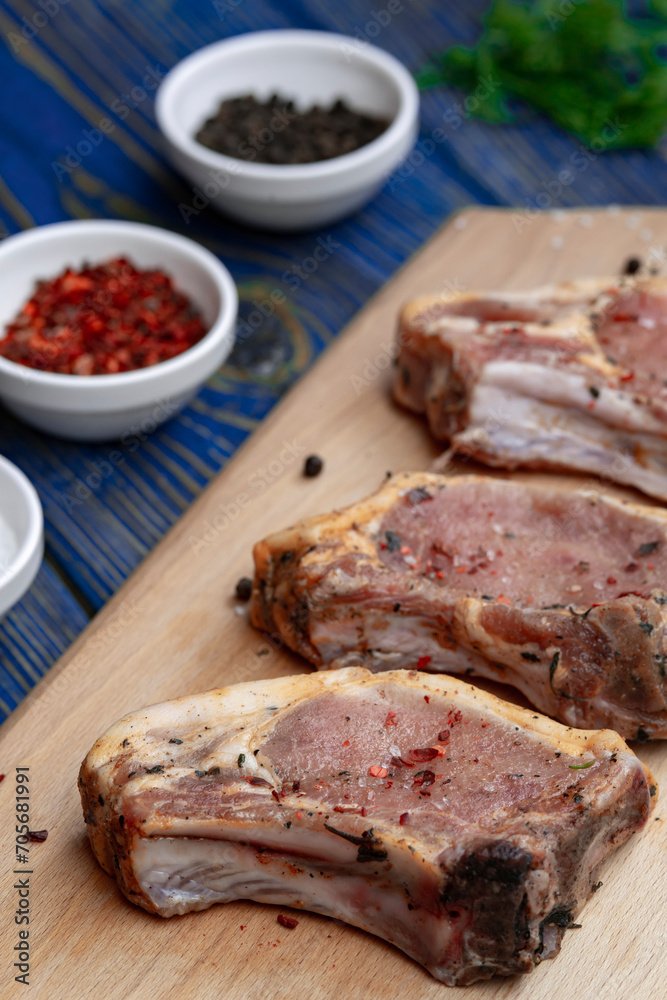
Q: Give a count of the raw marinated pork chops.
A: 3